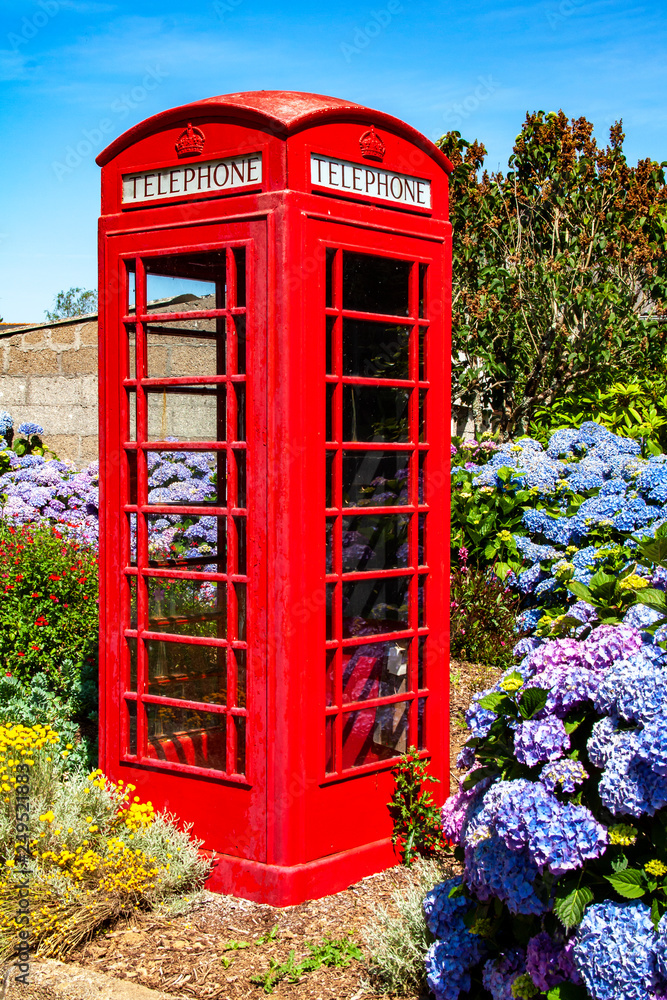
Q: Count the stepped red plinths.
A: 1